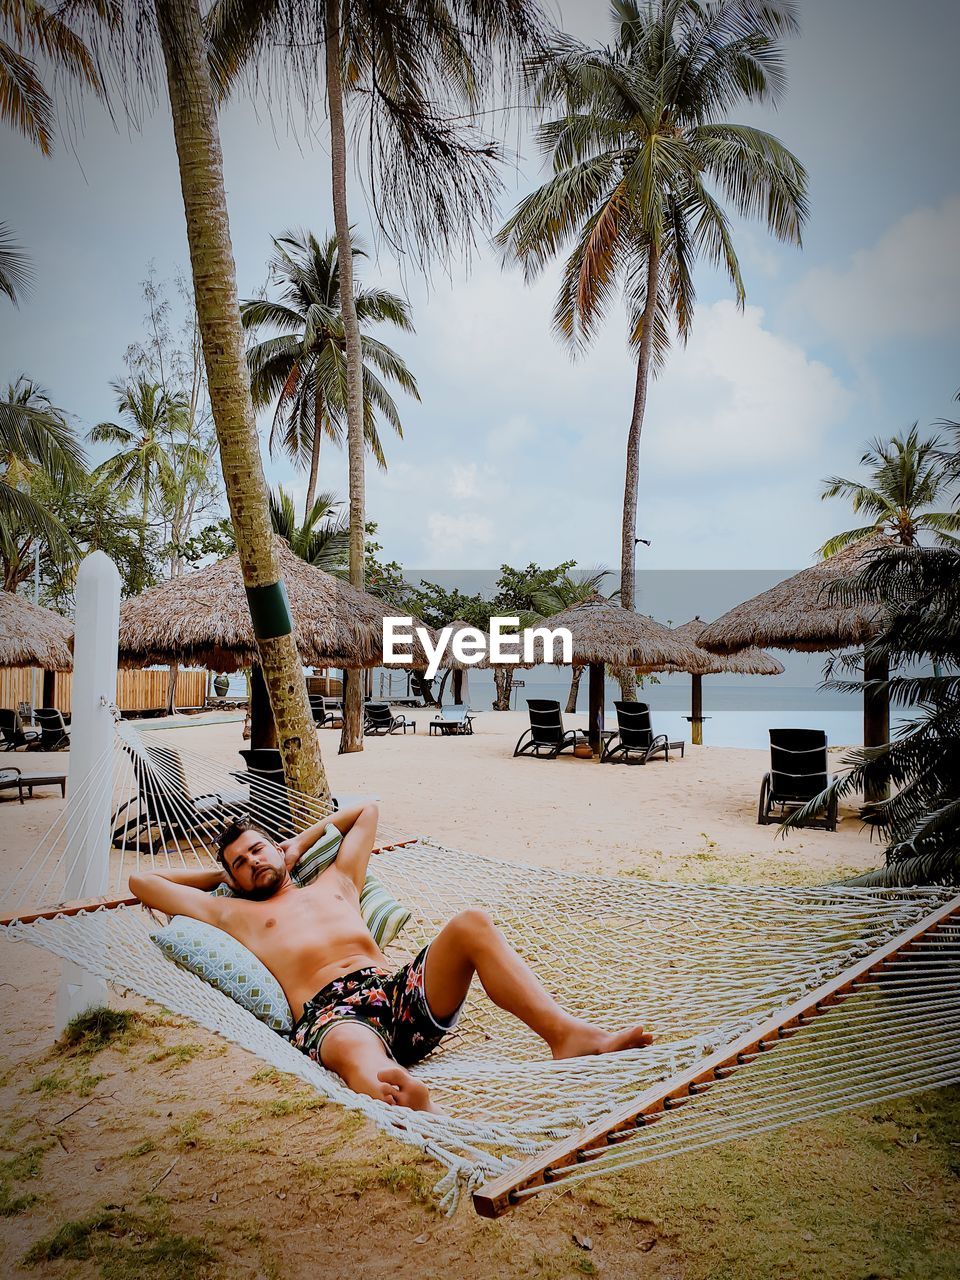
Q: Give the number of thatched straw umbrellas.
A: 6